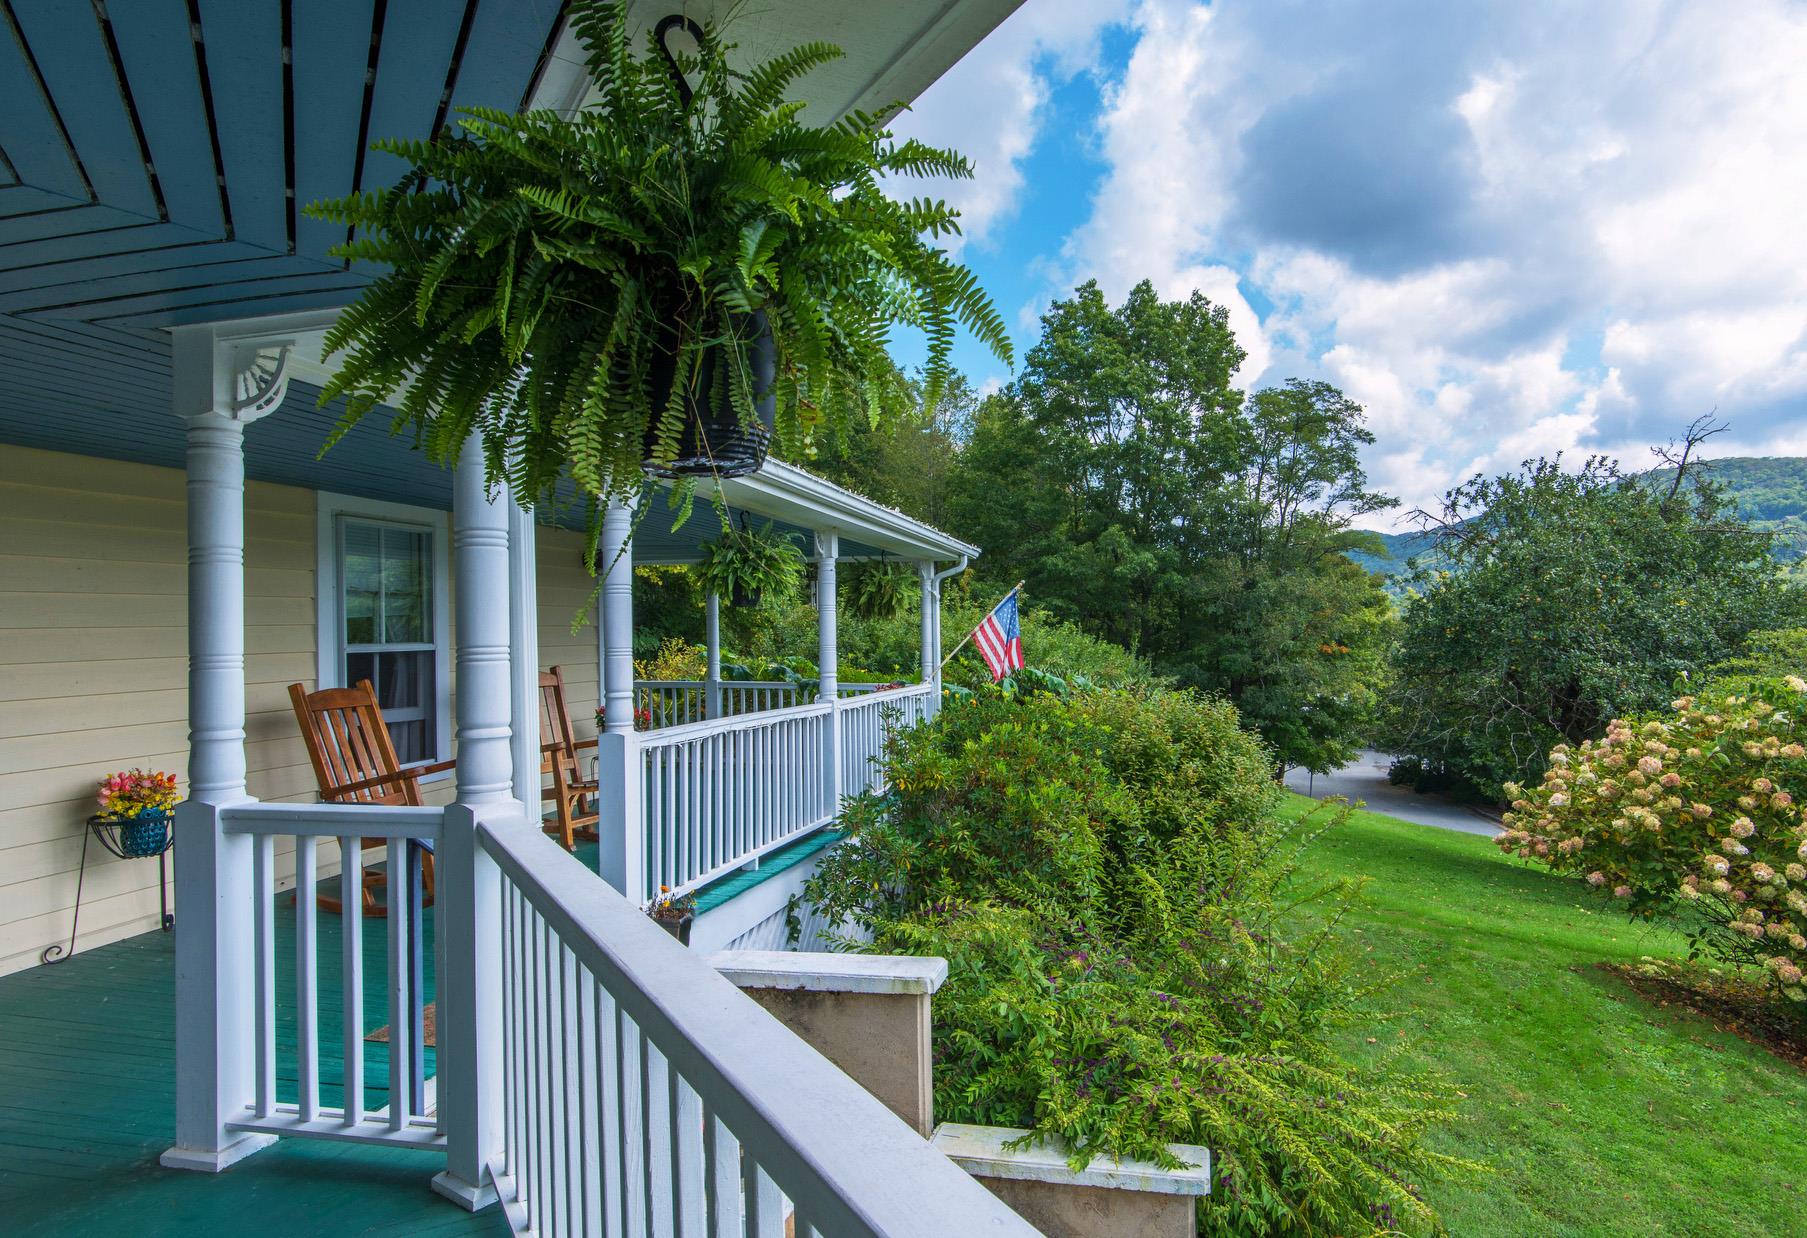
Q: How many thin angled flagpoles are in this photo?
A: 1